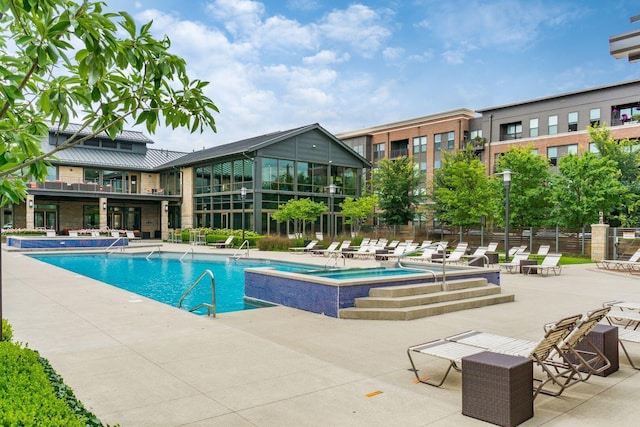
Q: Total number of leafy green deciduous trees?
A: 8